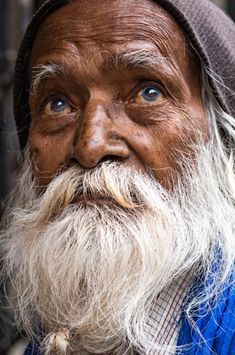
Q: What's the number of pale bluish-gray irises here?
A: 2